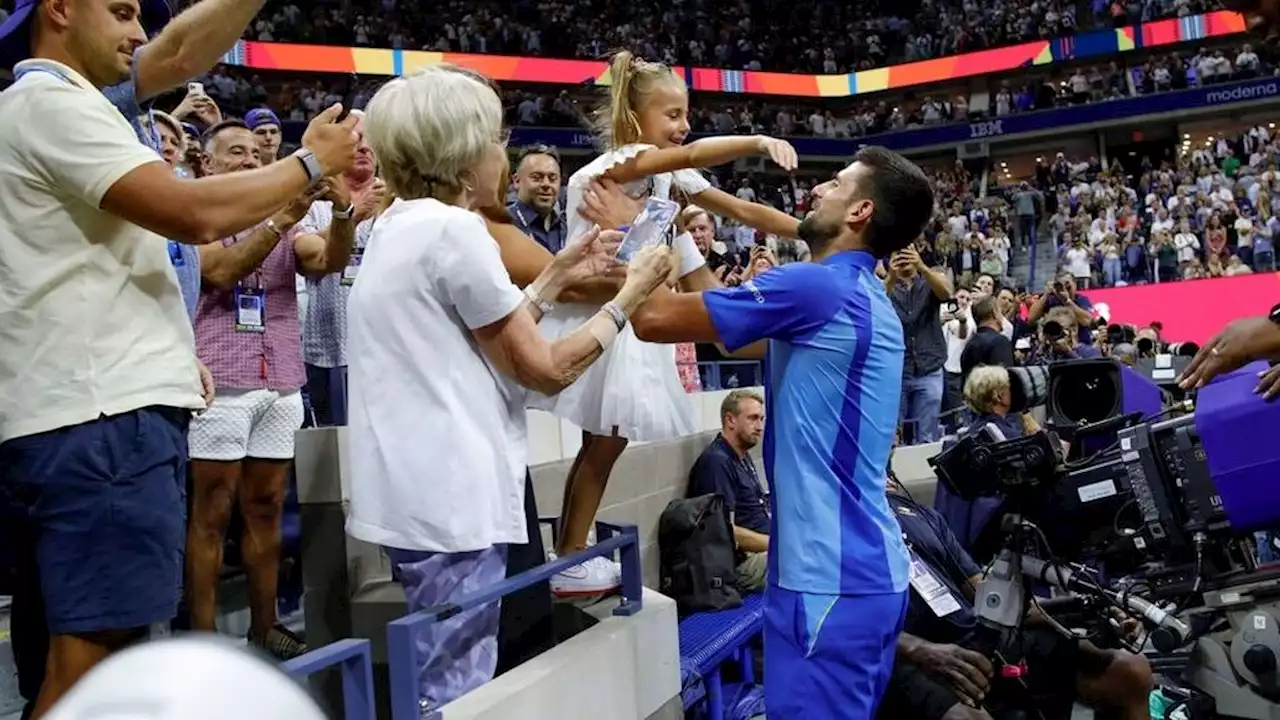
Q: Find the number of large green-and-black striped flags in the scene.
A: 0